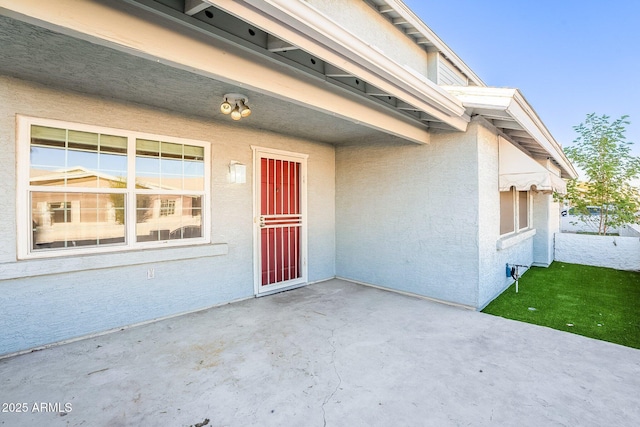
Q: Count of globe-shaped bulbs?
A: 3